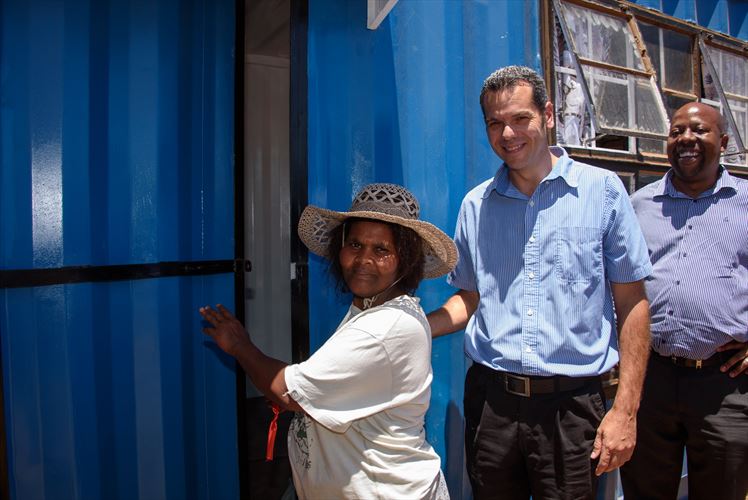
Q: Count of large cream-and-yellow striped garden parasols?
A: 0